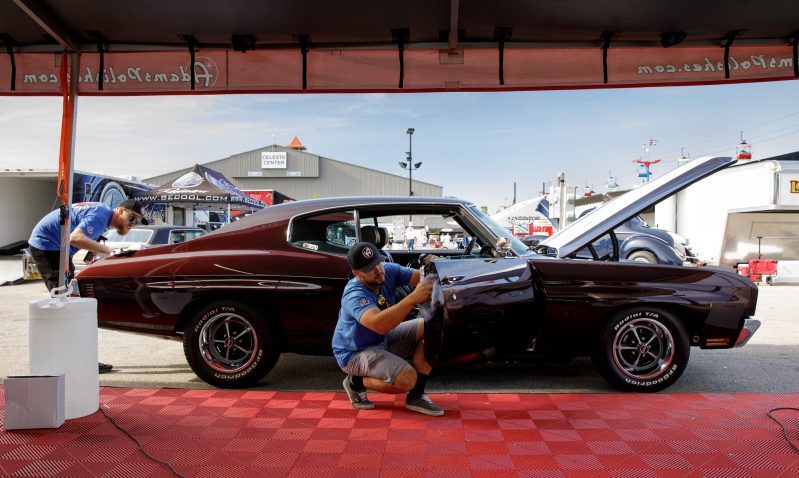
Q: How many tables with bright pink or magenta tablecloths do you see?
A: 0